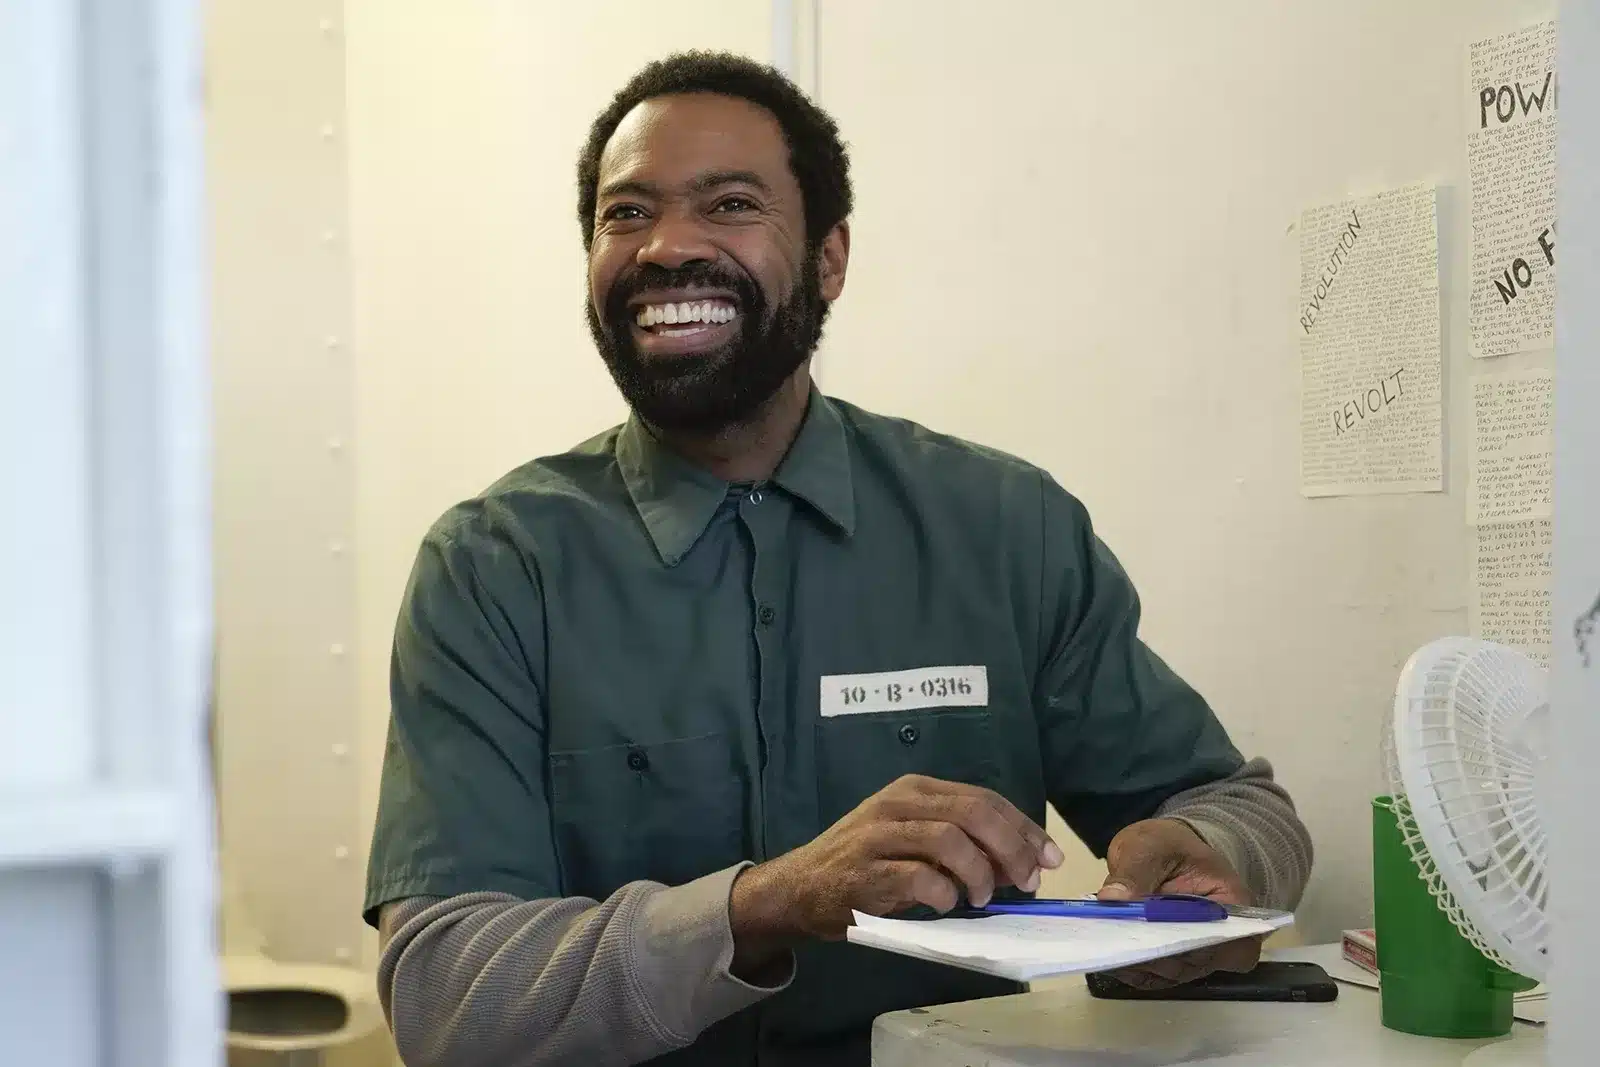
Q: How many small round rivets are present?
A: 10